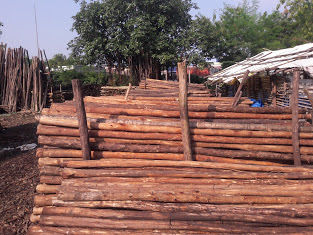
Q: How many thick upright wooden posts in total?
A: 3